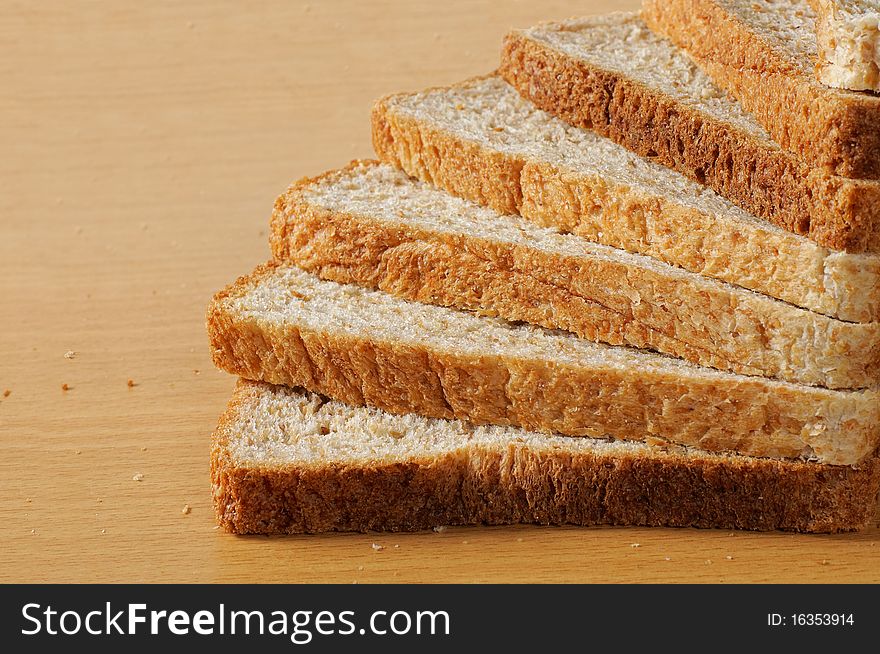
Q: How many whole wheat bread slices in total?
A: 7